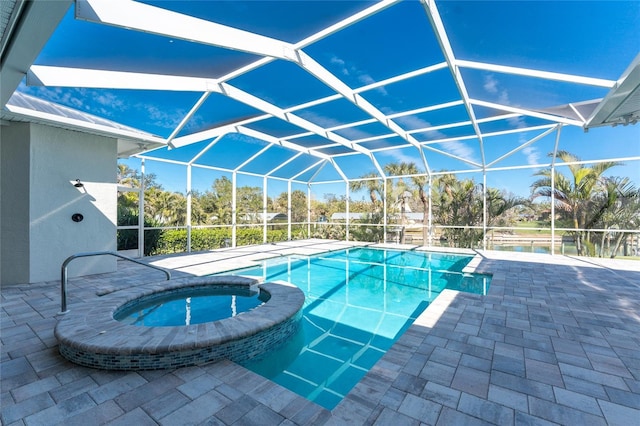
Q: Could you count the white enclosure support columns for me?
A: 11